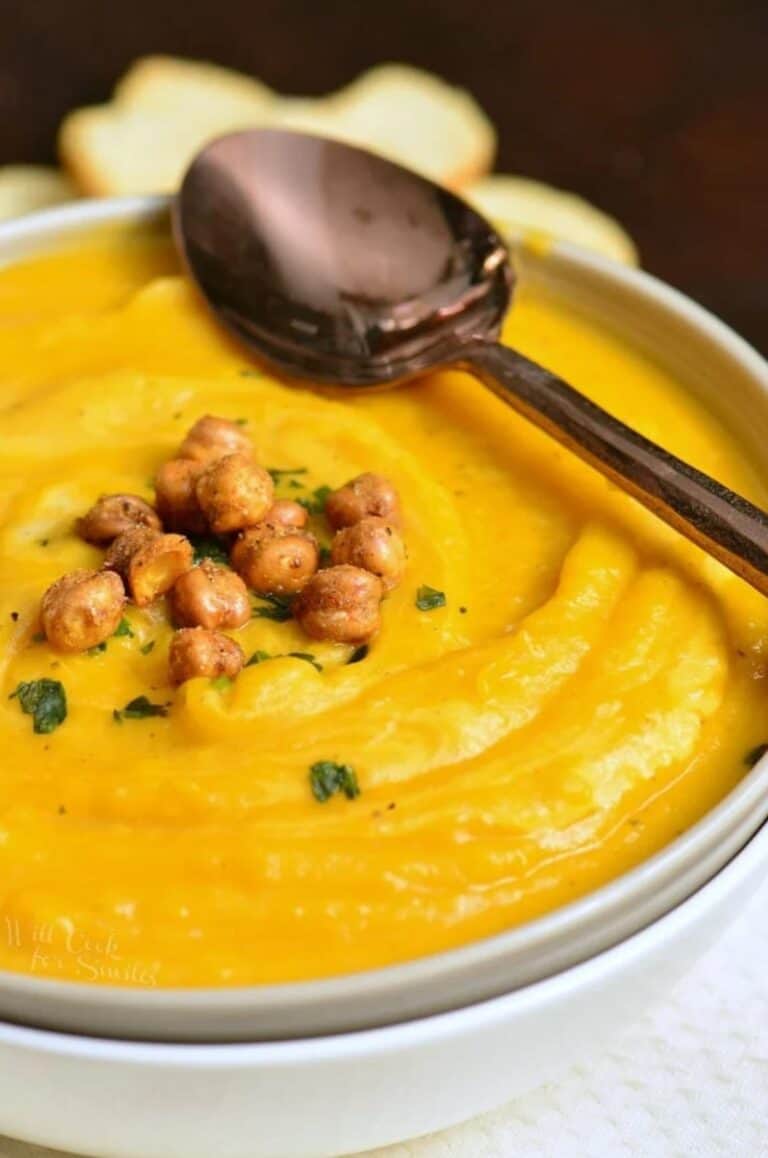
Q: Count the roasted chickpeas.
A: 13